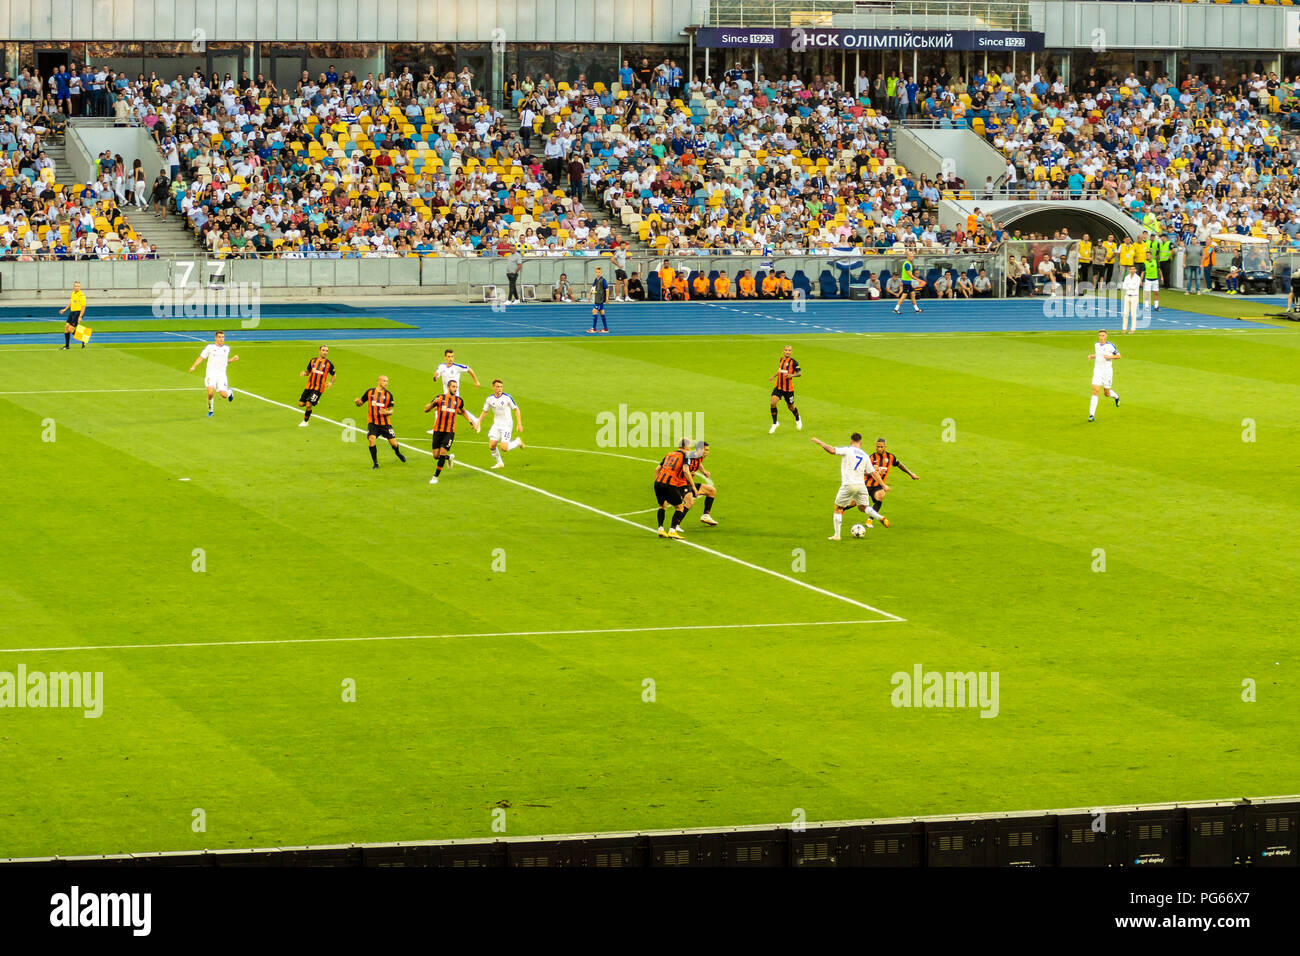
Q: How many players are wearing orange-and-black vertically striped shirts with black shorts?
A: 7